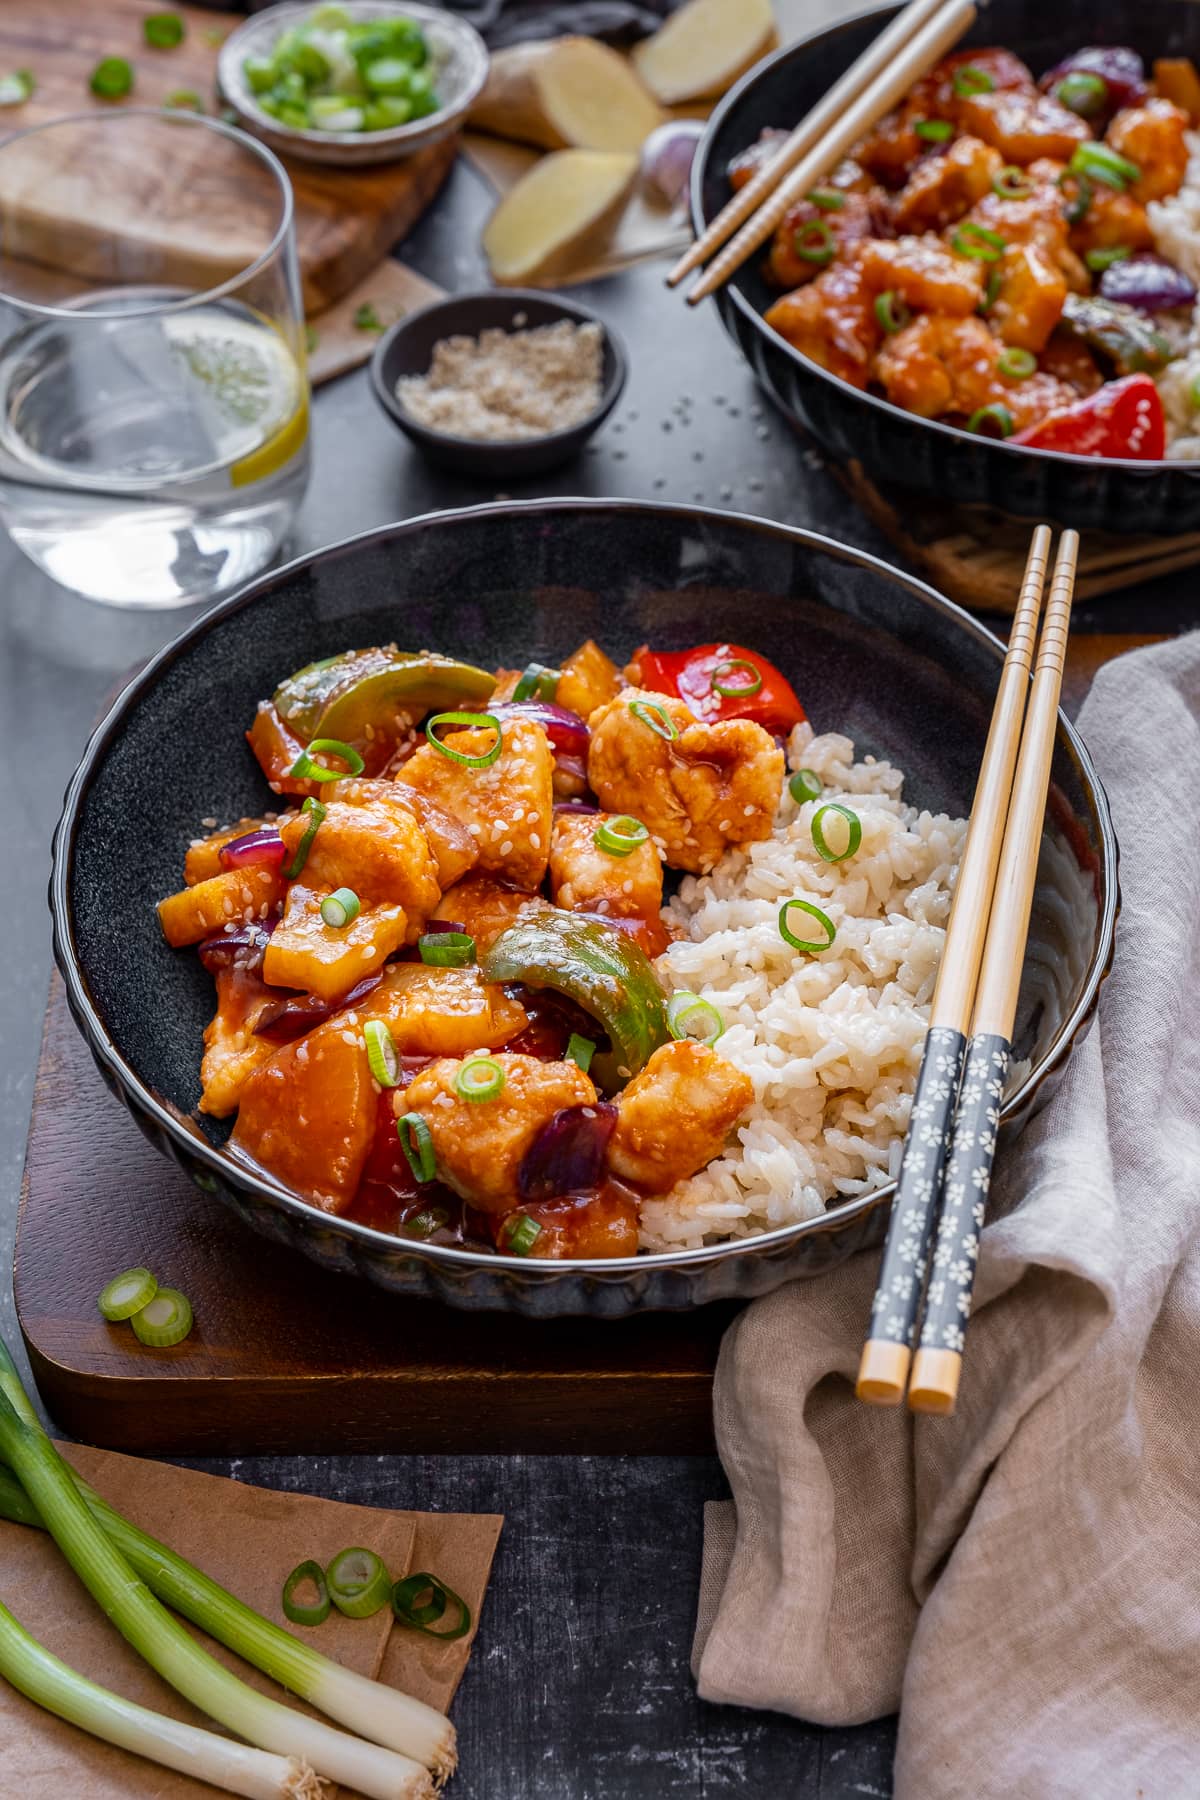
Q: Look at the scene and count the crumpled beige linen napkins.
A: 1